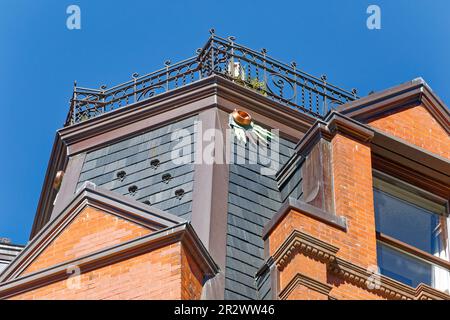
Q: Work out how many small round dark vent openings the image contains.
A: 6